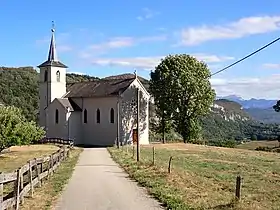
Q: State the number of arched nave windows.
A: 3